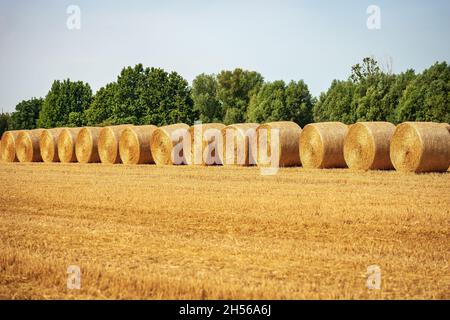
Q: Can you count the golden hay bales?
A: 14